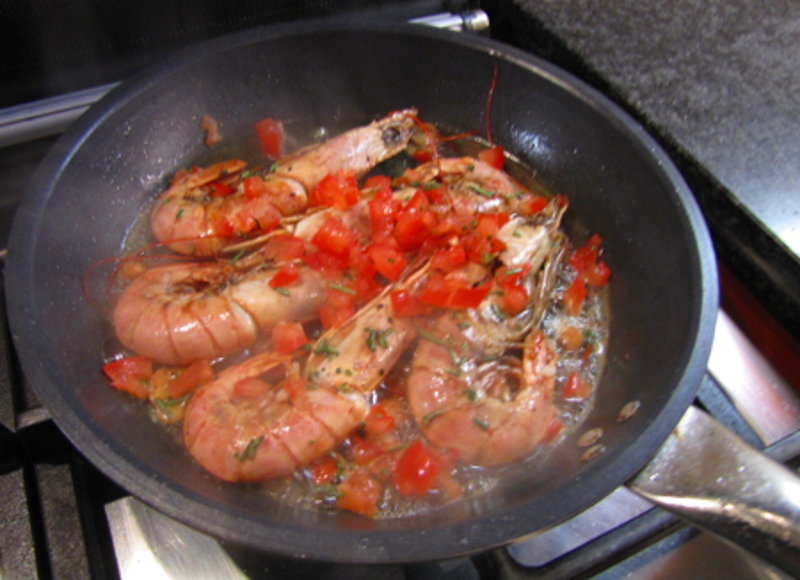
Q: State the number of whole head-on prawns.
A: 5